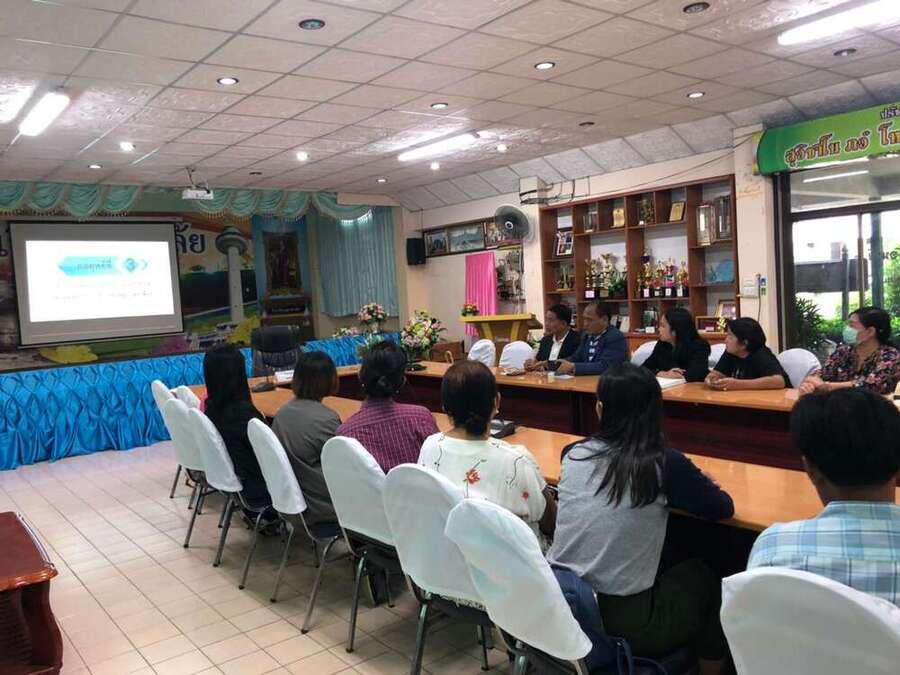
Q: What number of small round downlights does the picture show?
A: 15